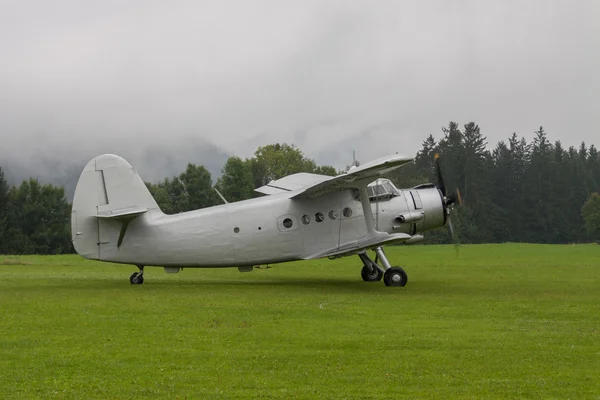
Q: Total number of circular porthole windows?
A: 5